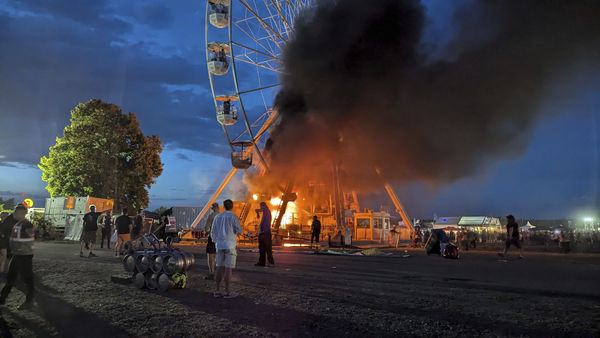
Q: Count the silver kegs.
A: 7